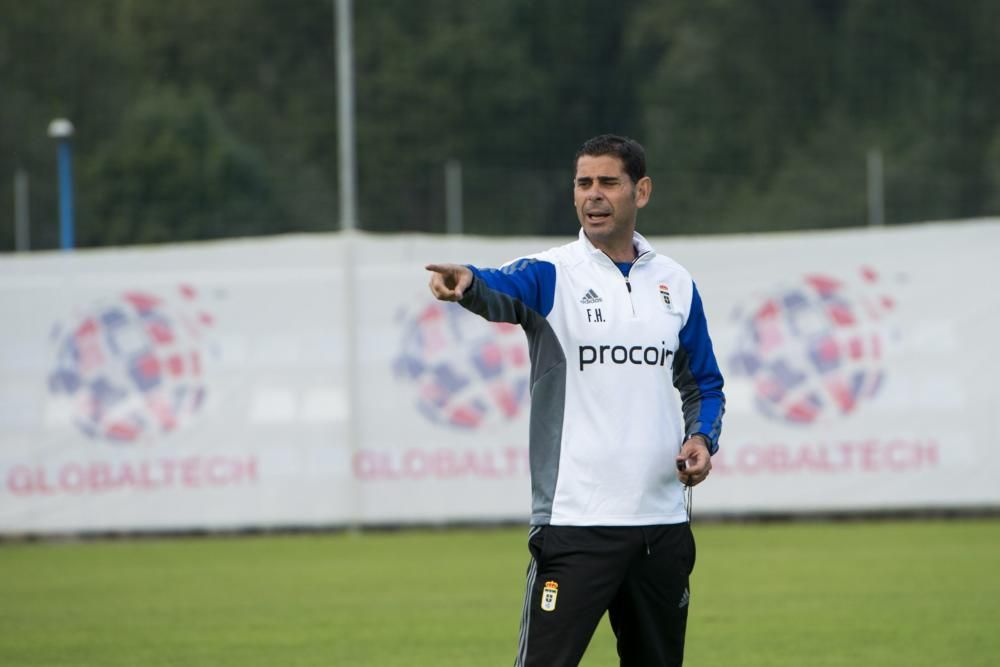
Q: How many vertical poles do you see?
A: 5